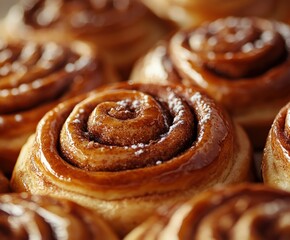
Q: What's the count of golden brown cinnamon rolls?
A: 8